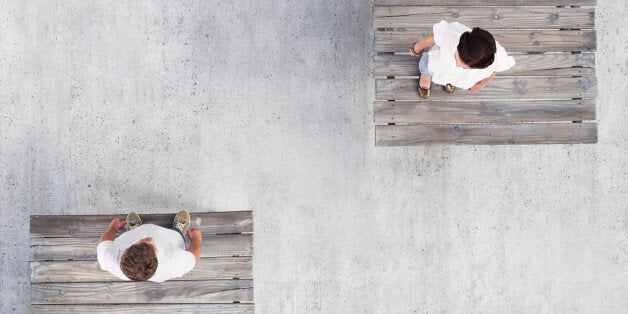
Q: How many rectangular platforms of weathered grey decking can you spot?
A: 2